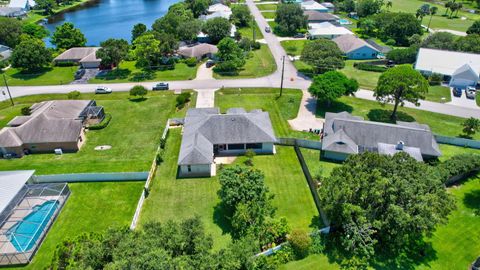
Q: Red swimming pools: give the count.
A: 0